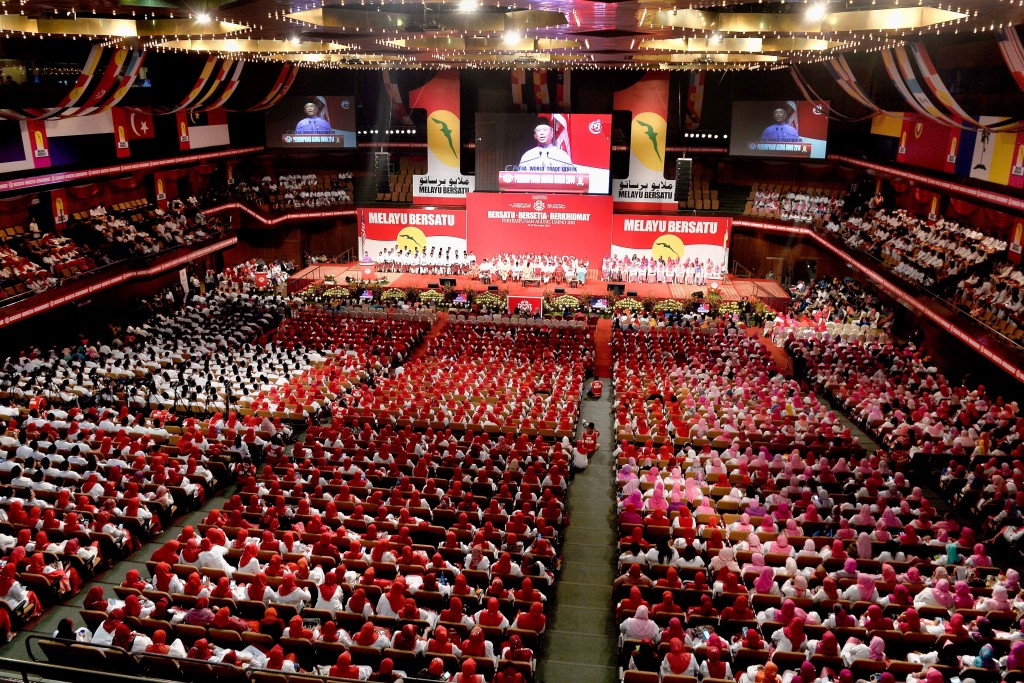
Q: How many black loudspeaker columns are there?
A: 2